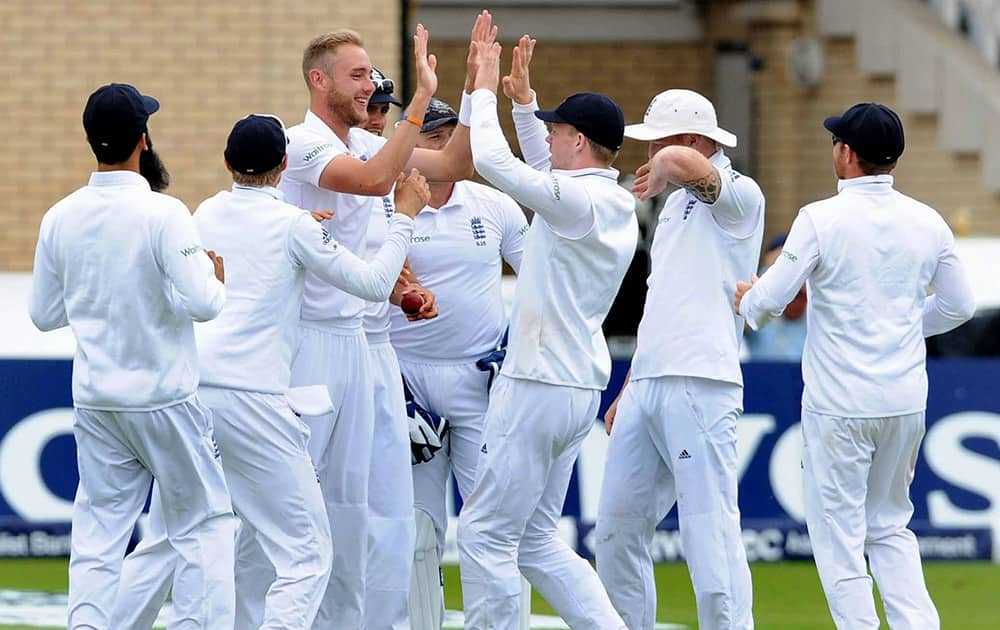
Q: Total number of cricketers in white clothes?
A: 8